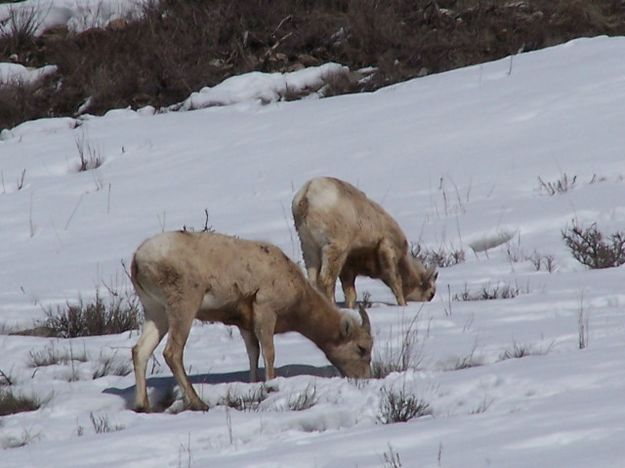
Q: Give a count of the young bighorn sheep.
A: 2